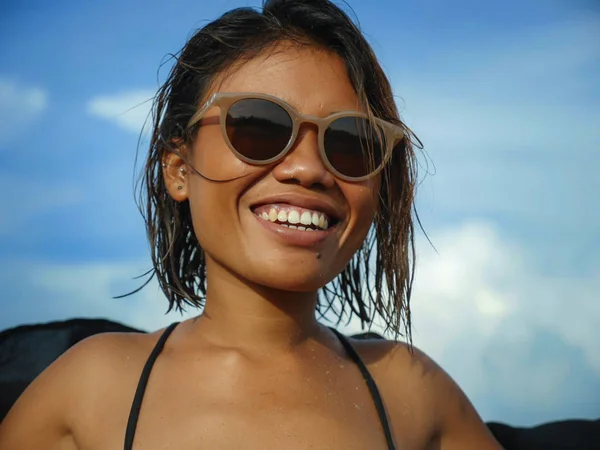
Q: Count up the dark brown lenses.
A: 2